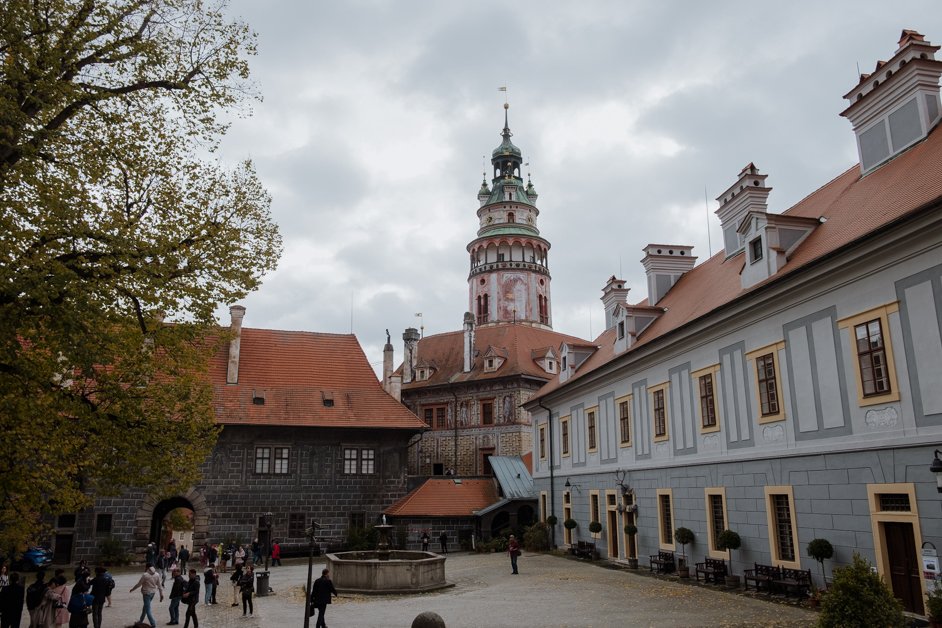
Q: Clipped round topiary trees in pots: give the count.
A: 7